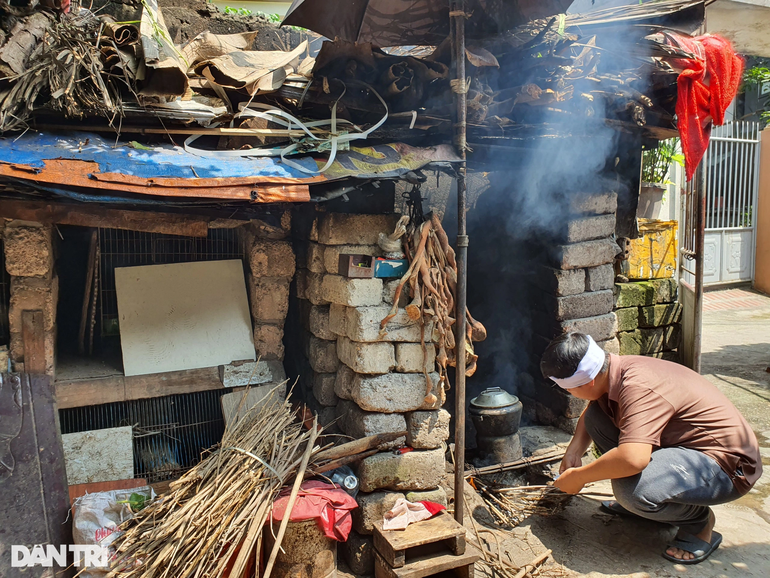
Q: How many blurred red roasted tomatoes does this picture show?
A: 0